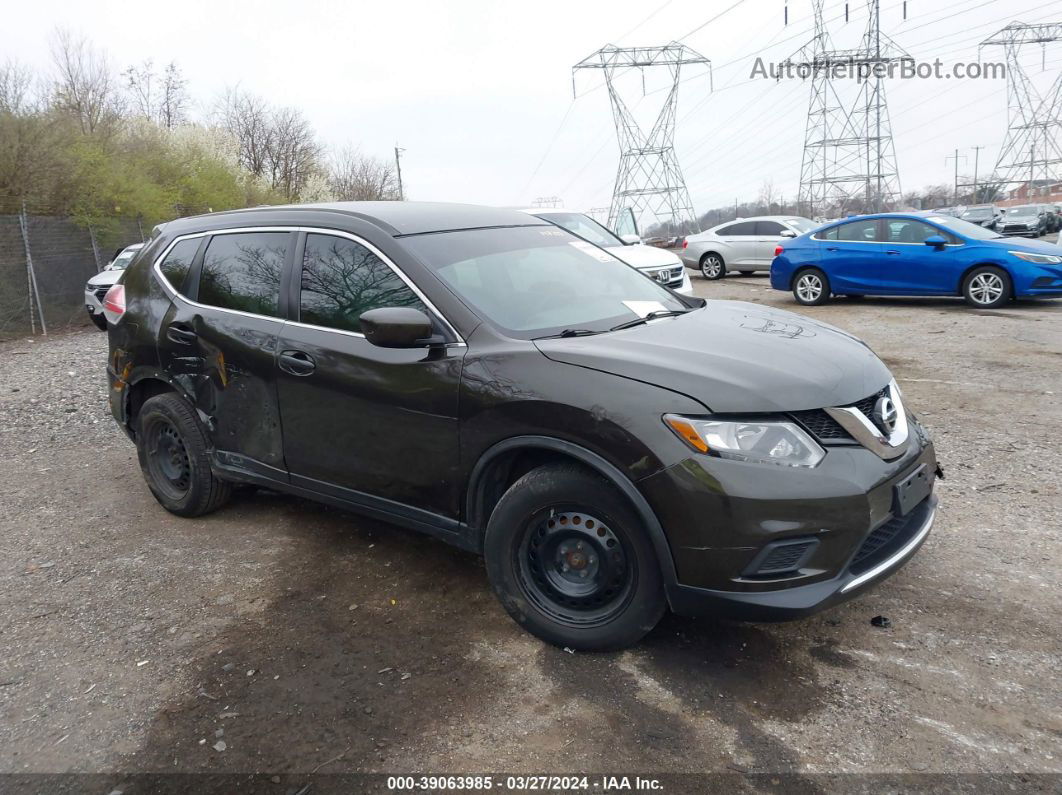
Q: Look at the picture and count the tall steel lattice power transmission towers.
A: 3